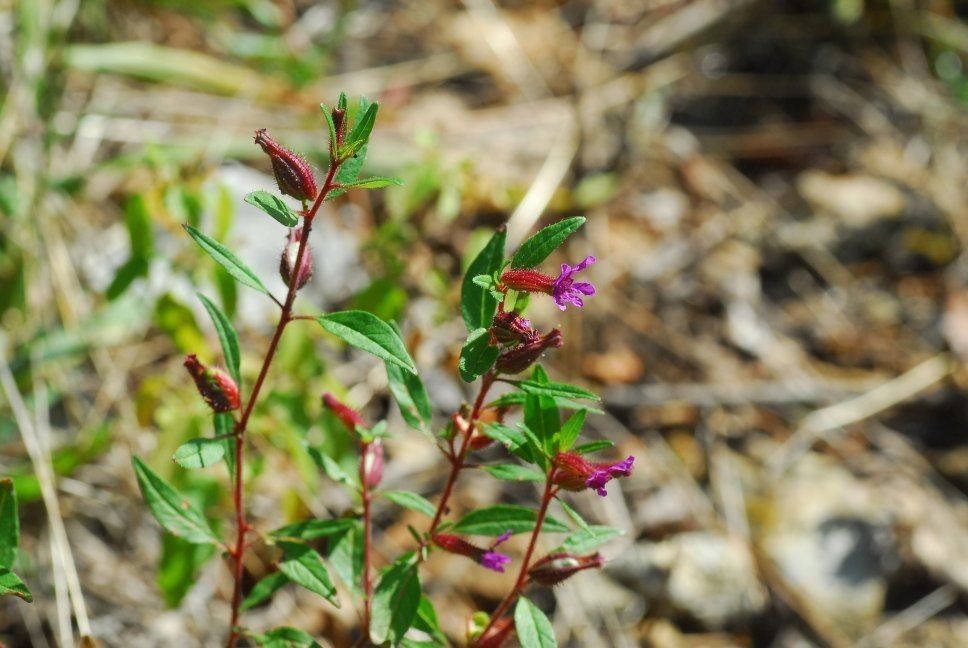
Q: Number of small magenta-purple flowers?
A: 3